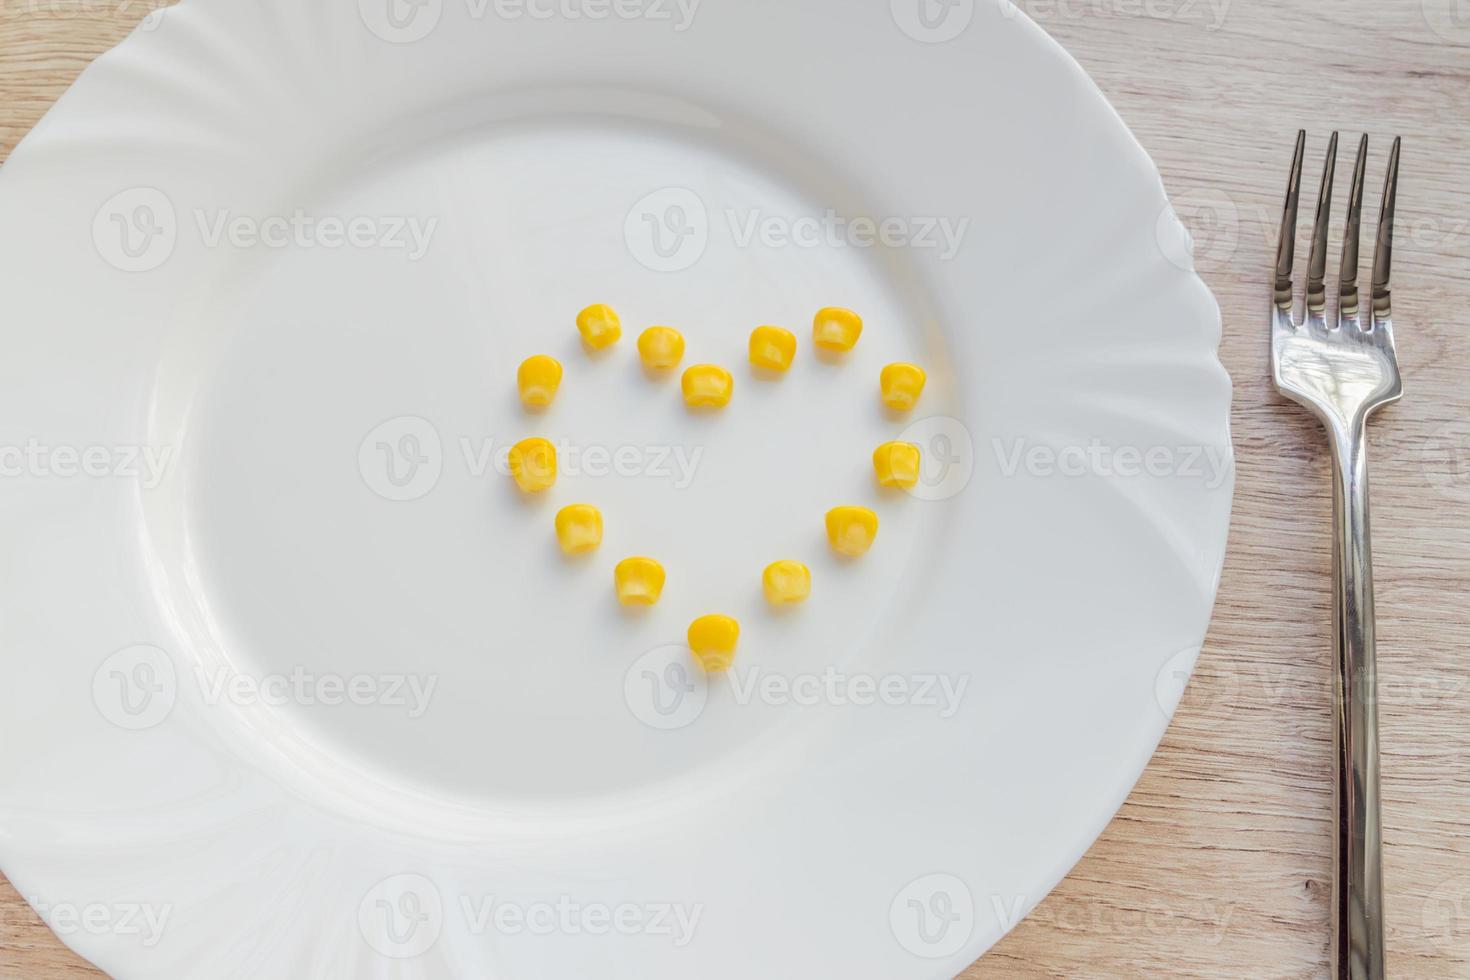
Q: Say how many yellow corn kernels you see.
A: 14